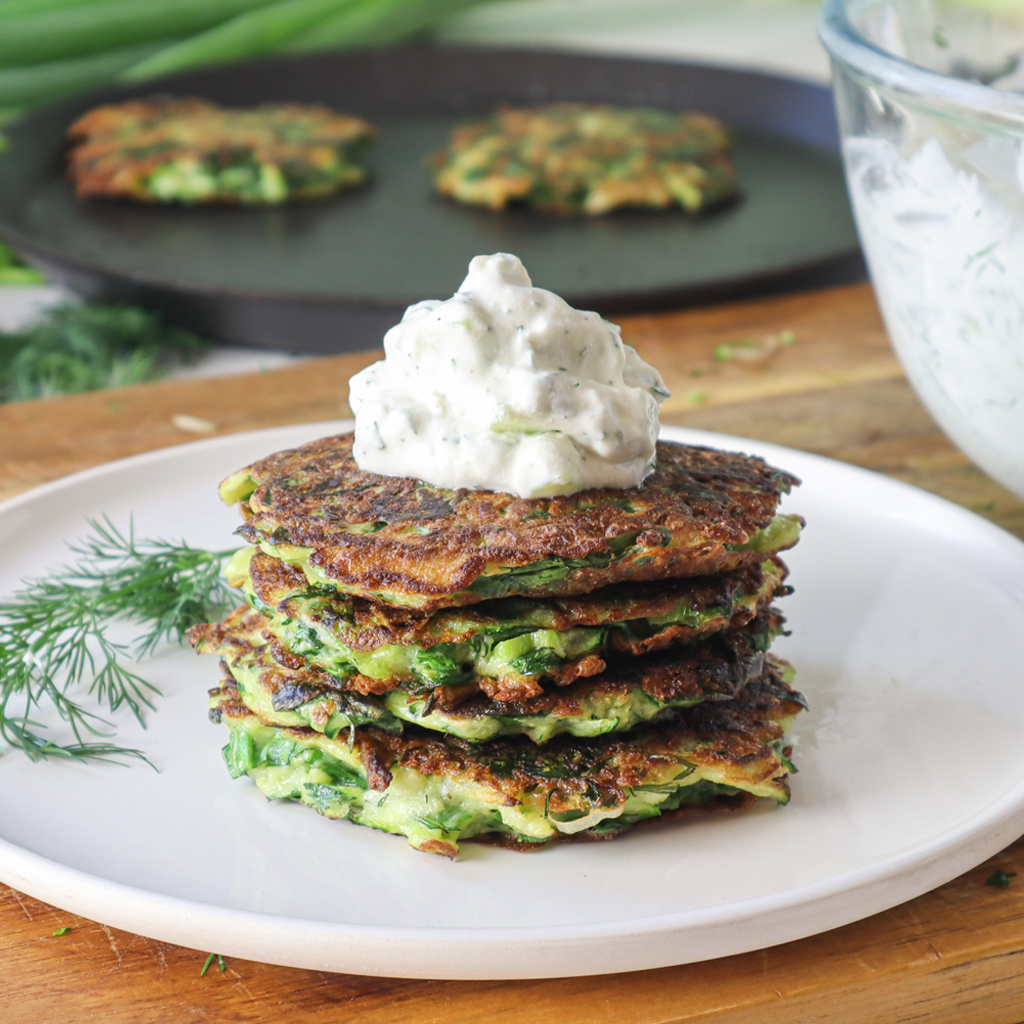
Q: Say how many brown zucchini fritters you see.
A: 6